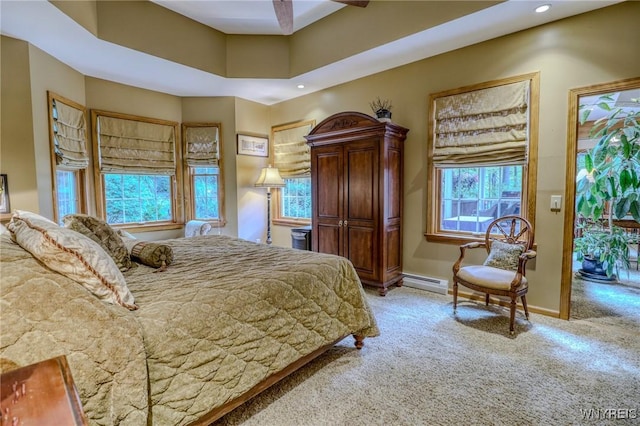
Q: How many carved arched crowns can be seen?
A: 1